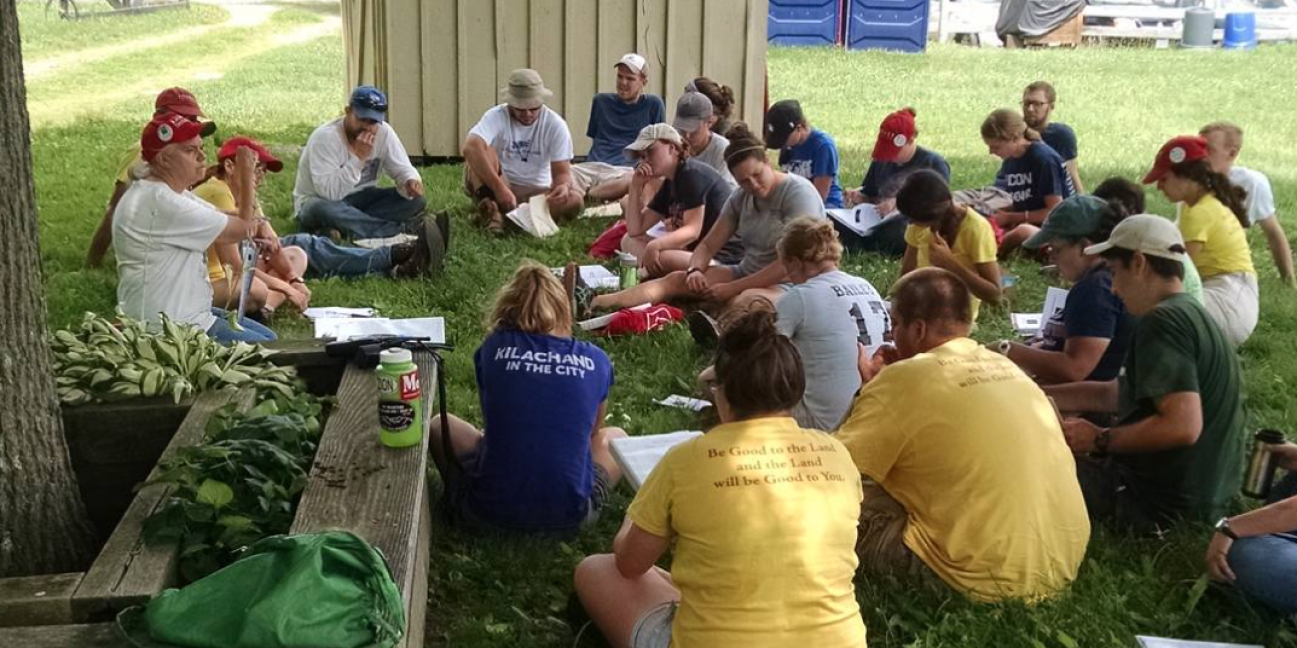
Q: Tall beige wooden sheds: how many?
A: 1